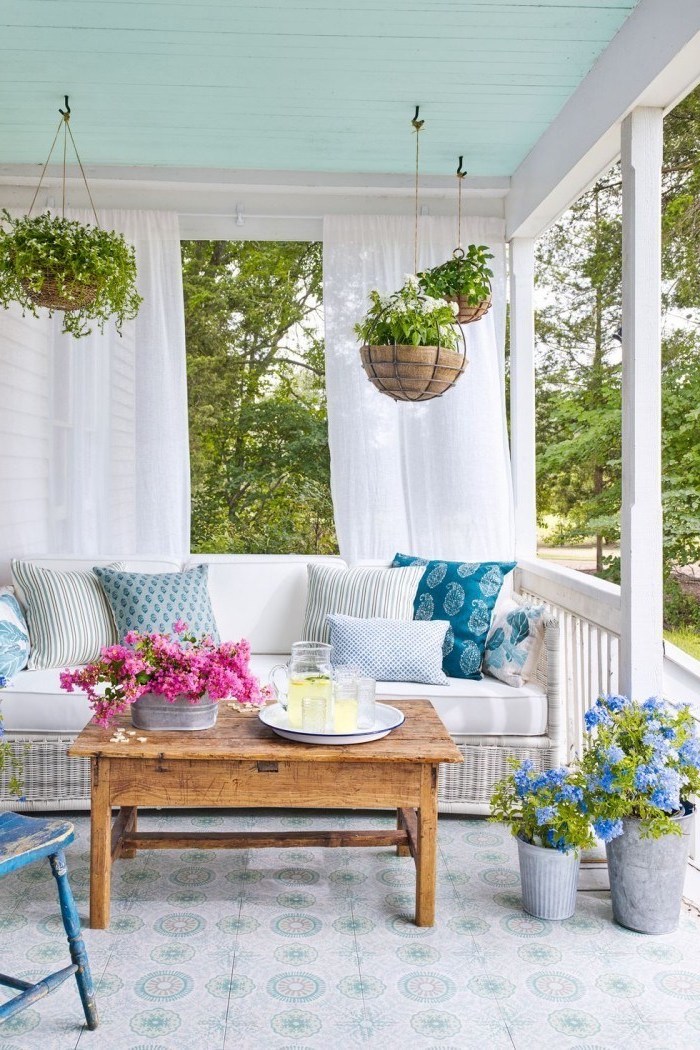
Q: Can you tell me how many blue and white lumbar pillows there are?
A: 1